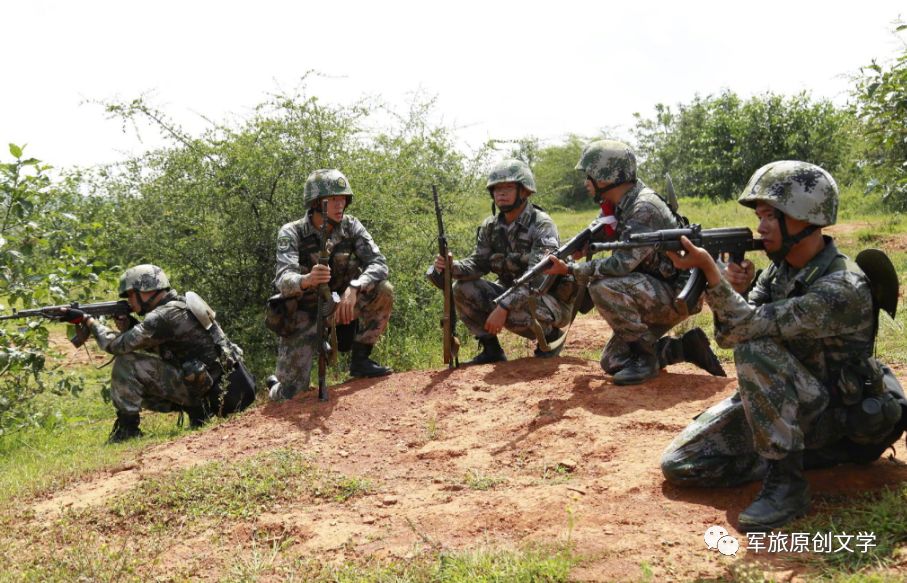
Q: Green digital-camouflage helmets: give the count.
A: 5